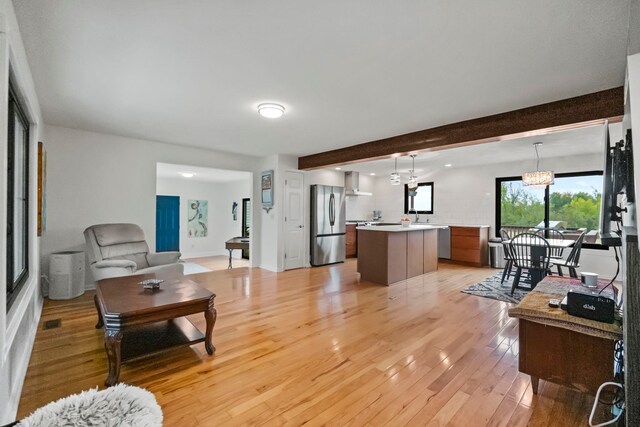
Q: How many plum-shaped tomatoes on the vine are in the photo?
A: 0